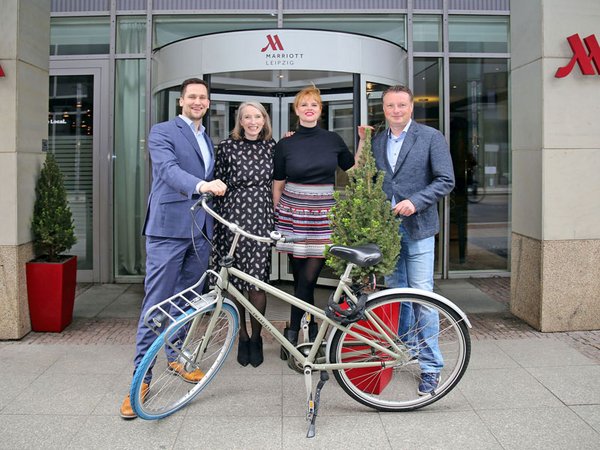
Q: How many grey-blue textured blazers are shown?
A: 1